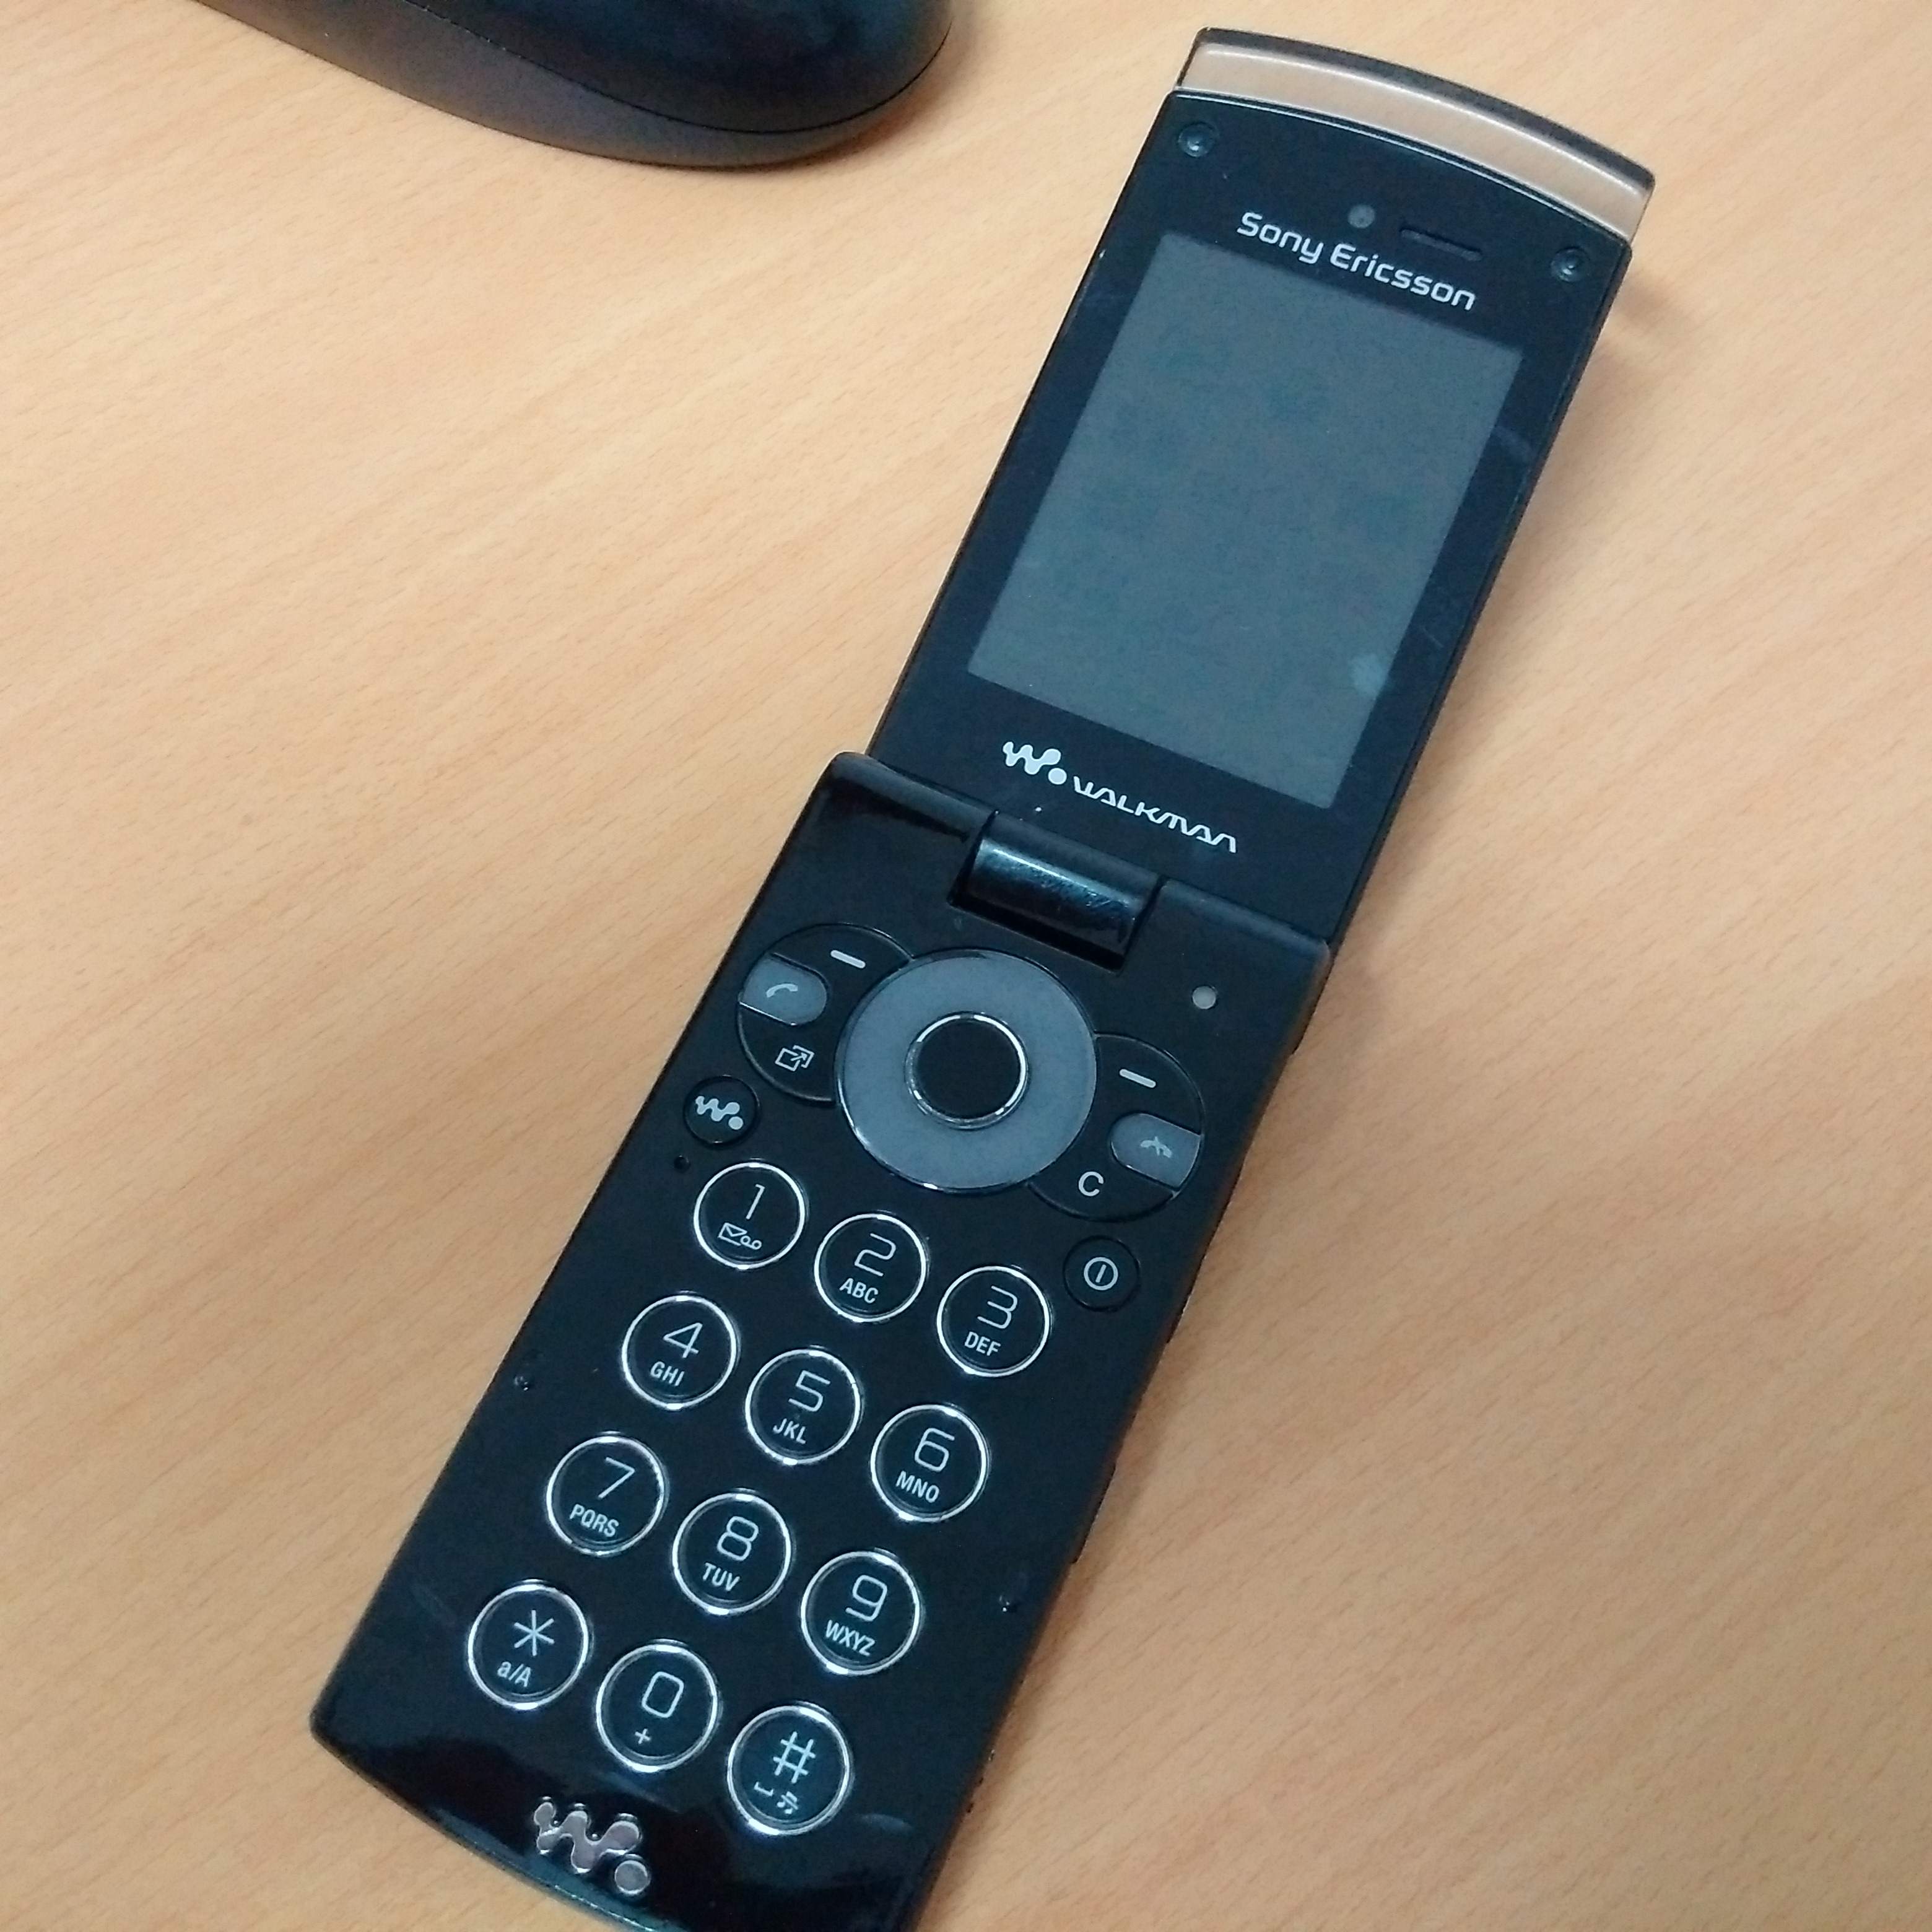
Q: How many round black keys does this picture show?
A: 15